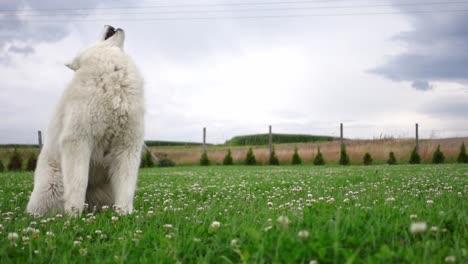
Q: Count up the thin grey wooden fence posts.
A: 5